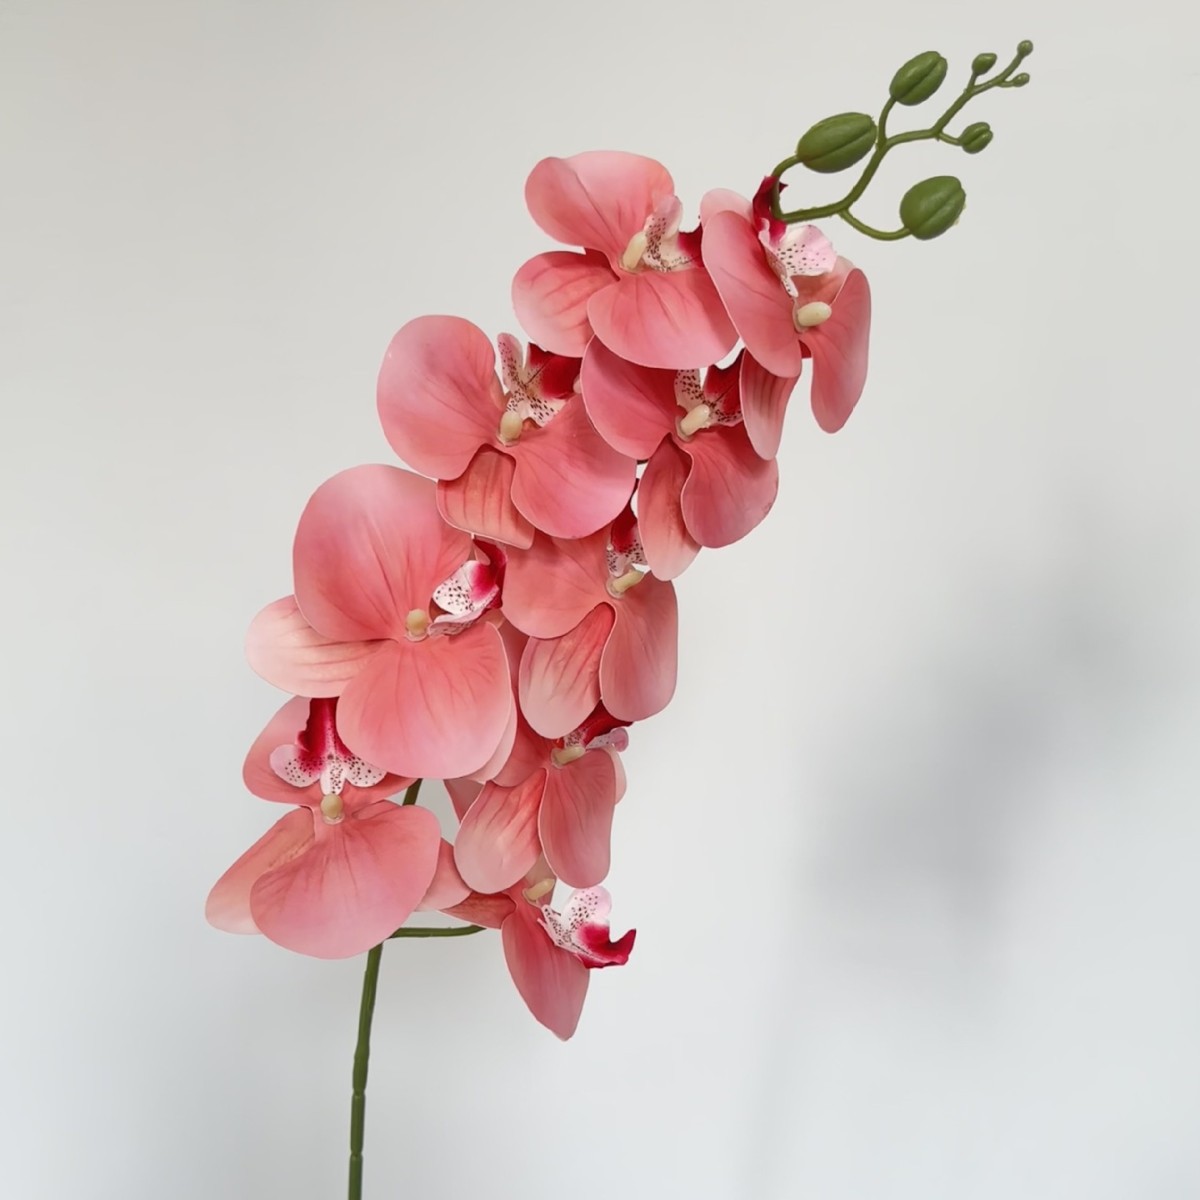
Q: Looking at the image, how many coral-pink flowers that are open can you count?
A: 9